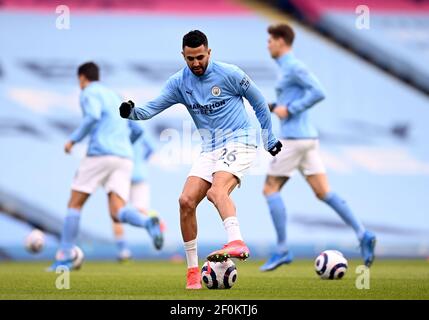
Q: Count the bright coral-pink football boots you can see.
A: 2